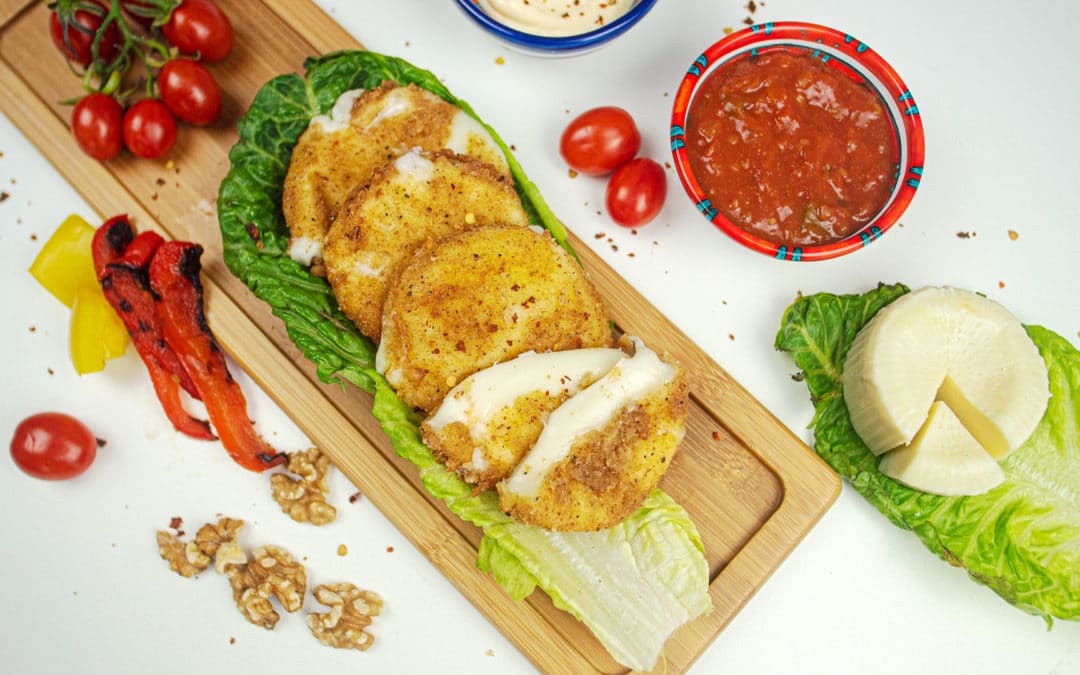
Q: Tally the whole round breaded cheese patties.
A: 3